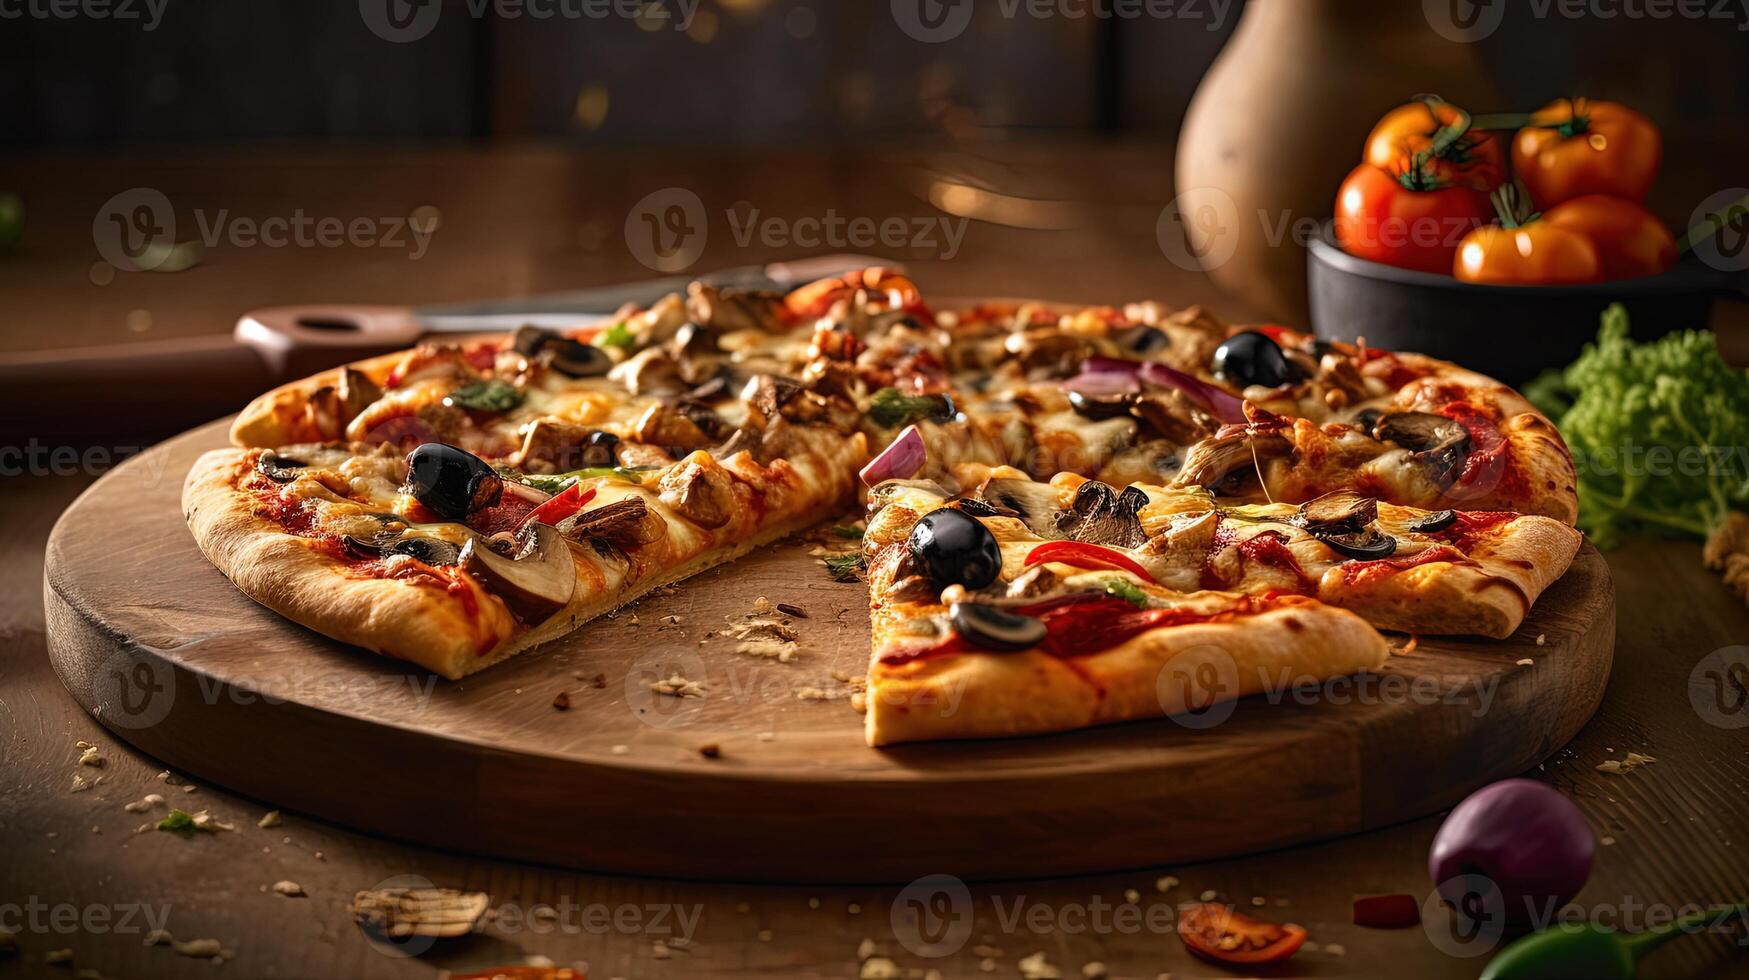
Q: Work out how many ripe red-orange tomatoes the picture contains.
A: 5